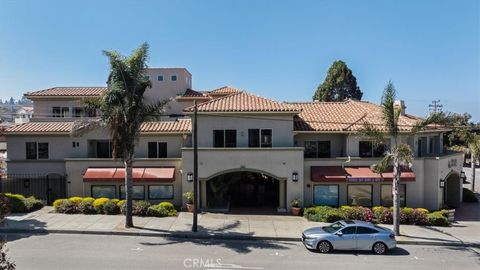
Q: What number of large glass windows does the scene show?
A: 6